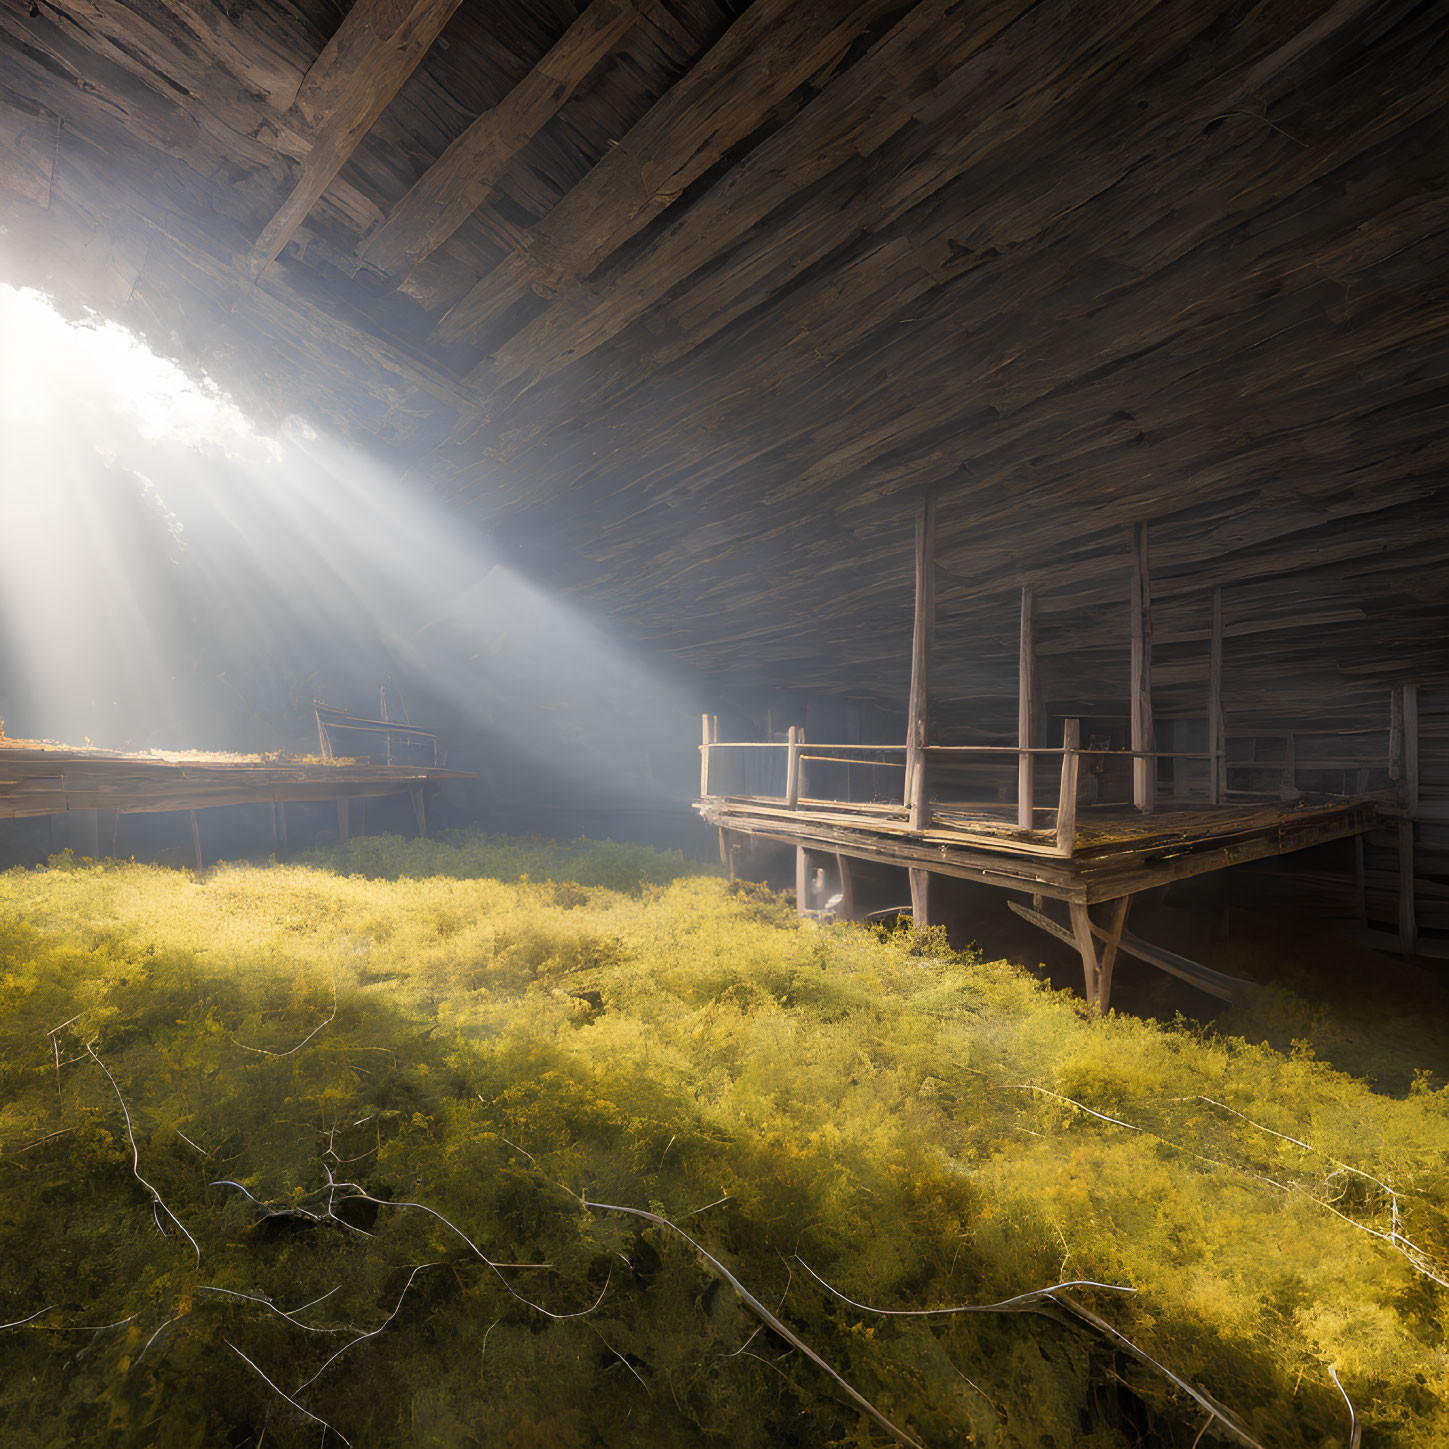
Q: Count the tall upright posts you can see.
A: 4